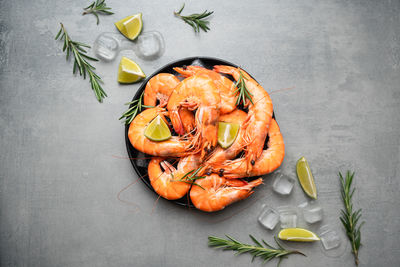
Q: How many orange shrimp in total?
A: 9